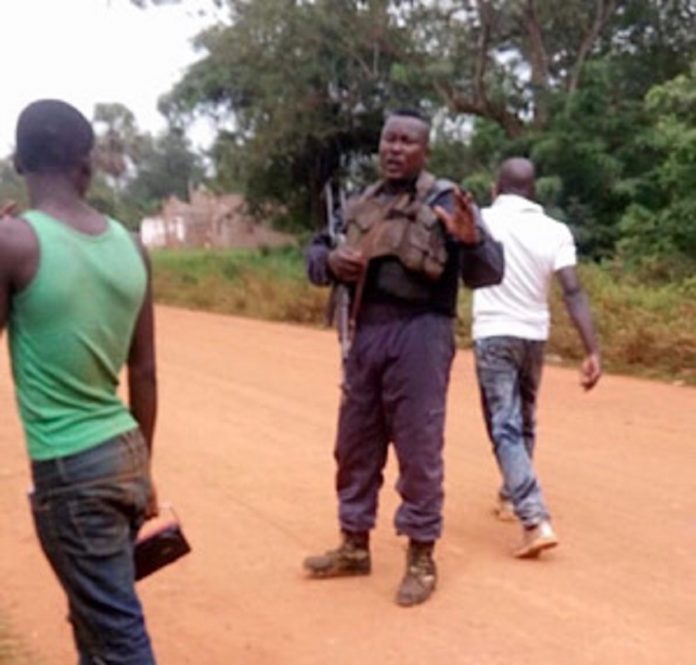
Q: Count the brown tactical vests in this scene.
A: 1